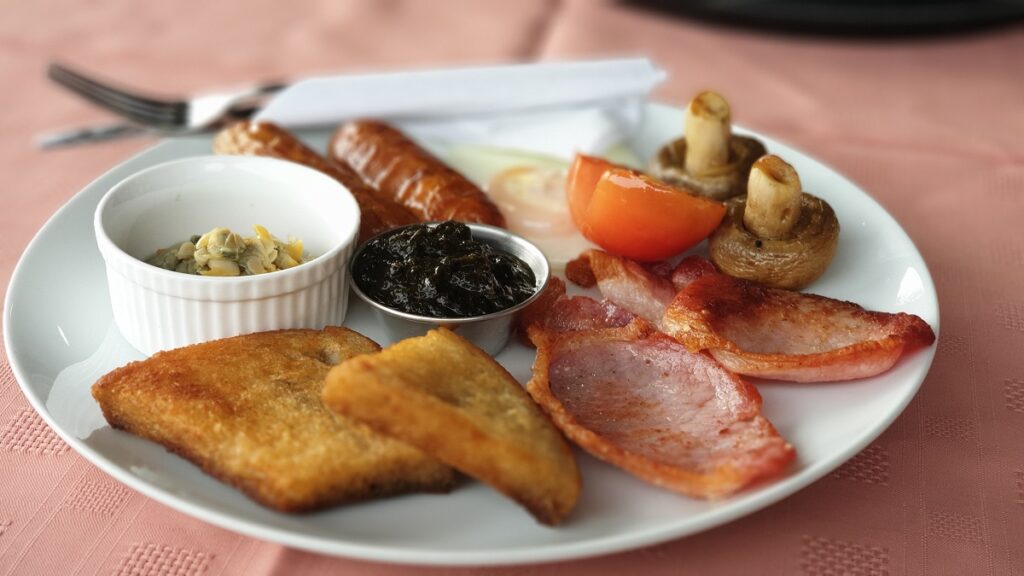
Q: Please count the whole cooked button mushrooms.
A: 2